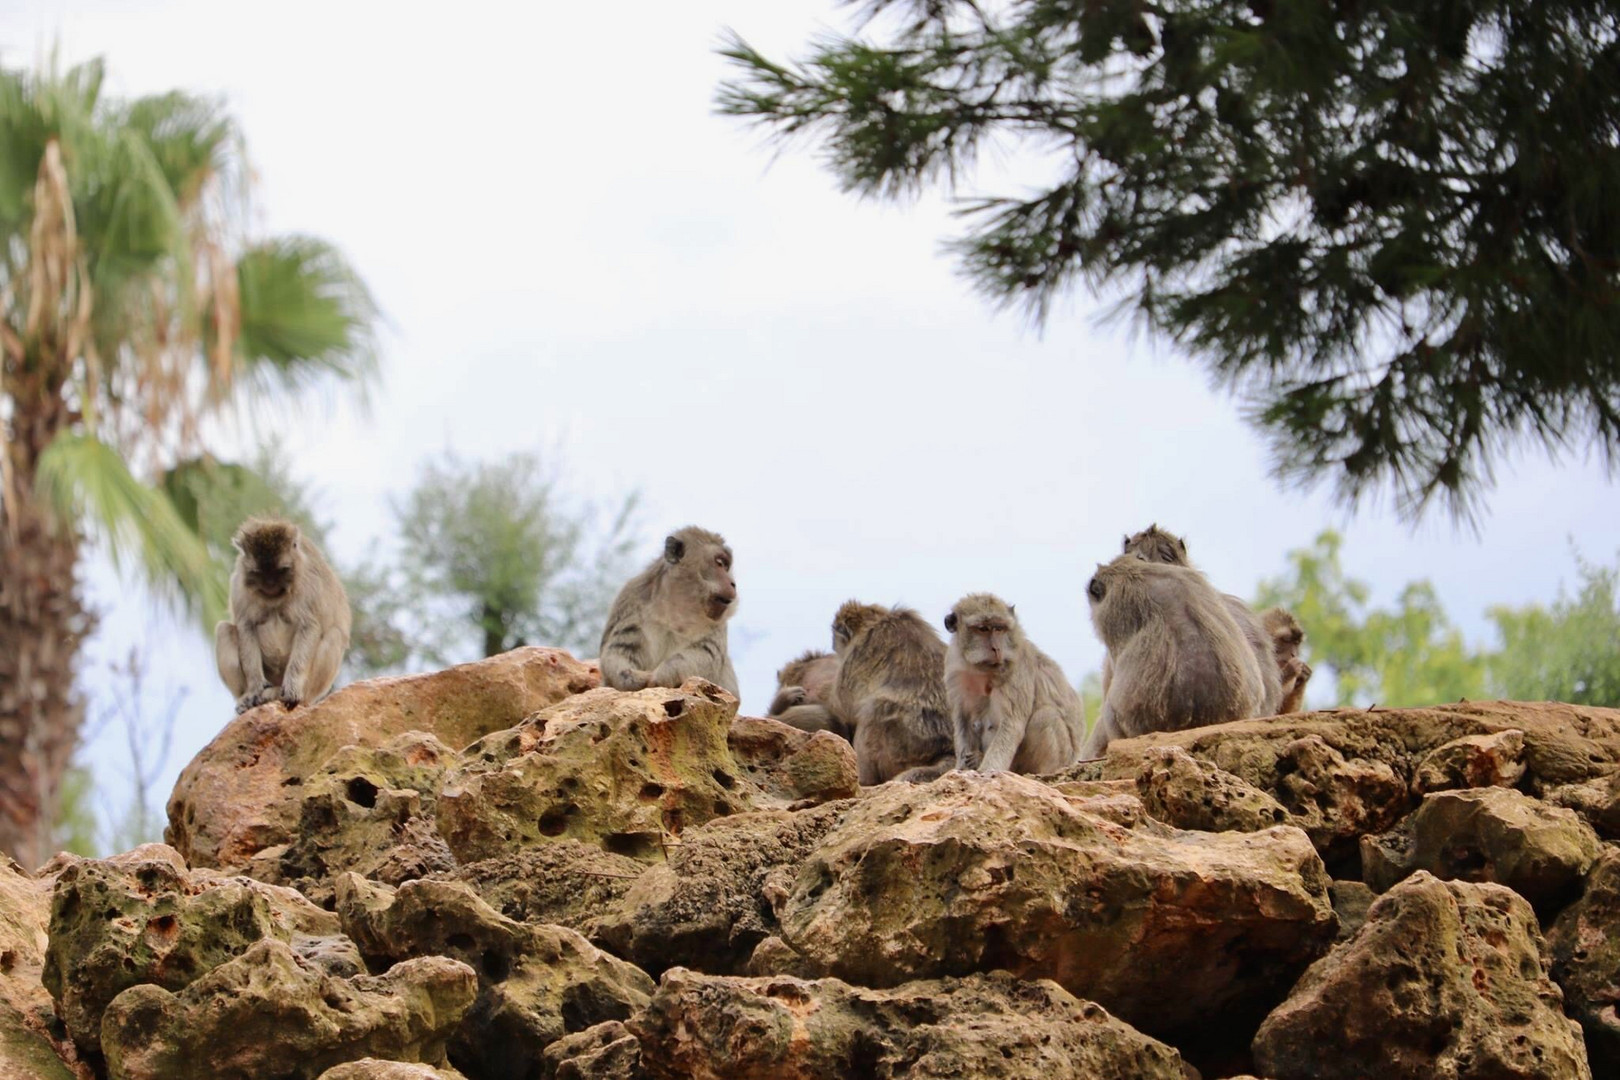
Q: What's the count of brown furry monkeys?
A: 8